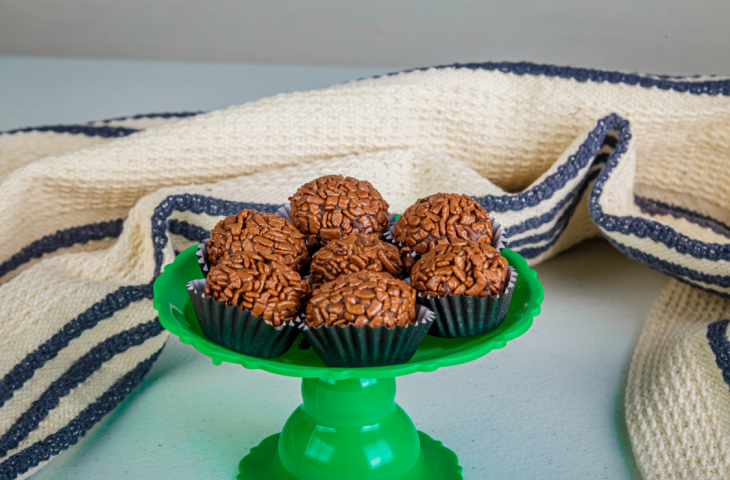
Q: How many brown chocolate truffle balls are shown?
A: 7